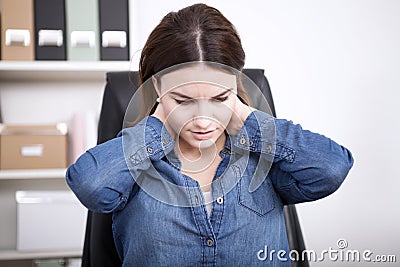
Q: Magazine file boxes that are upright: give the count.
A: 4